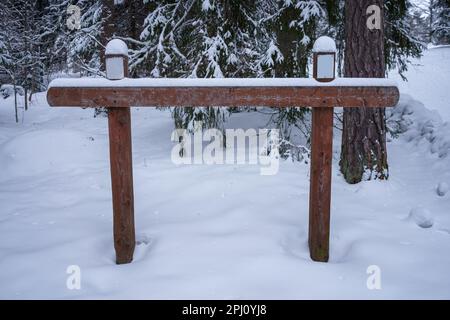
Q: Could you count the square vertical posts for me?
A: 2